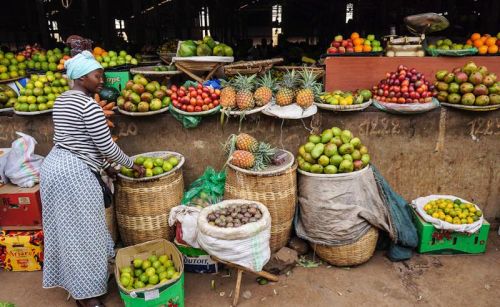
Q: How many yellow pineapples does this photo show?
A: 7